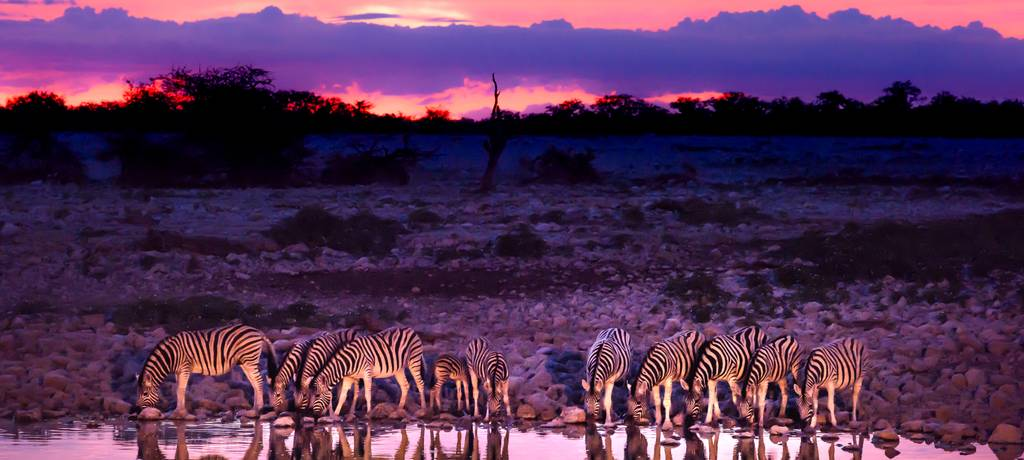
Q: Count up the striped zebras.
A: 11